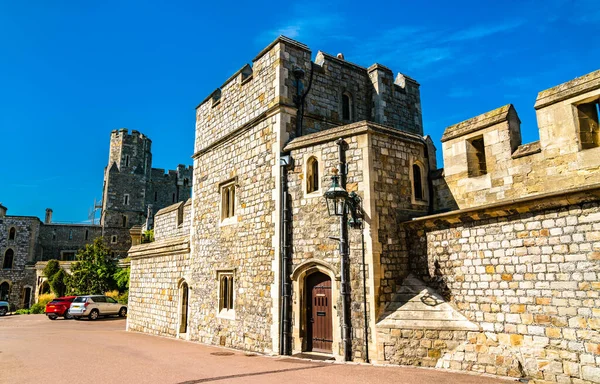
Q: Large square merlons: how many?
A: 2